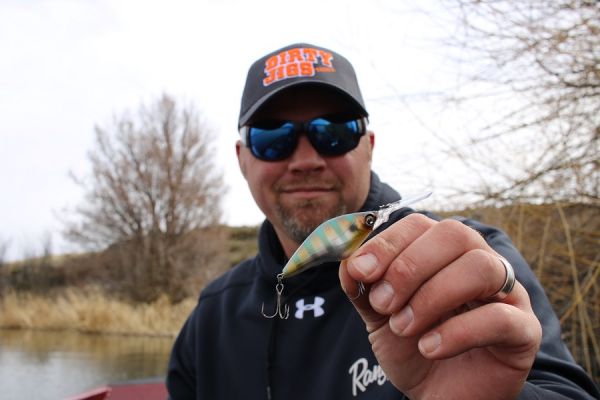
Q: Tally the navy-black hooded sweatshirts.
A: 1